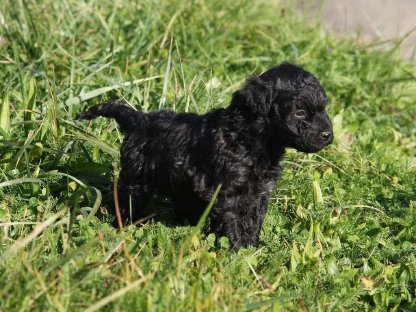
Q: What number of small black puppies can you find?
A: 1